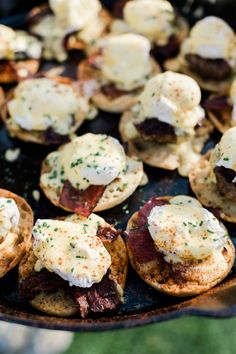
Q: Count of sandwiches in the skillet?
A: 13